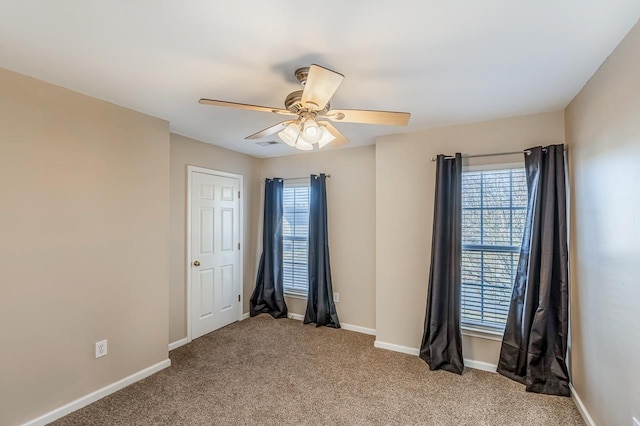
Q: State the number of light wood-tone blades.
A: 5